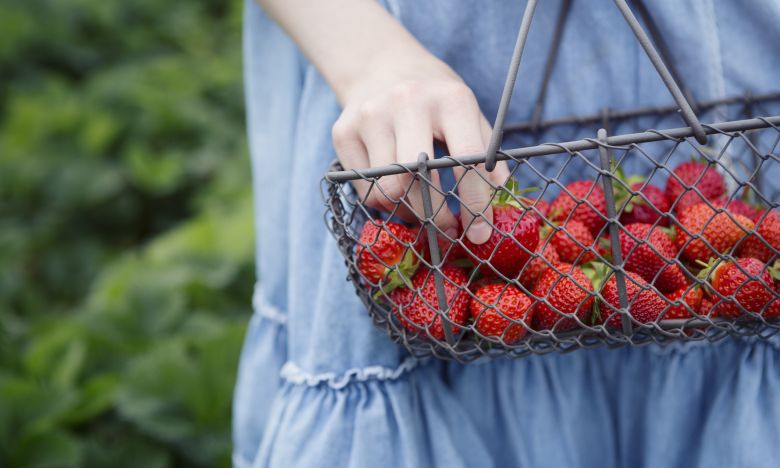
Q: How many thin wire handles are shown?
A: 2